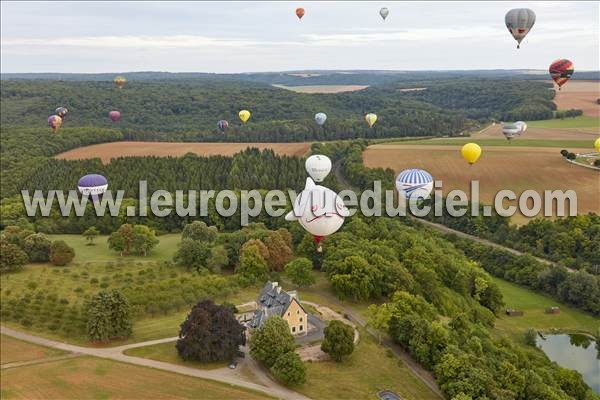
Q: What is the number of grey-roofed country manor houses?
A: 1